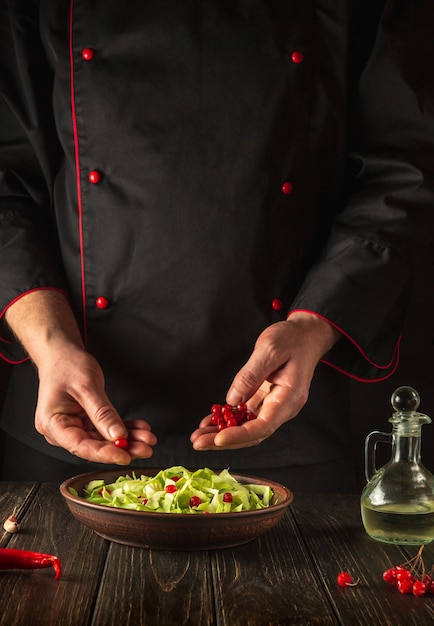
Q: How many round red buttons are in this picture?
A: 6